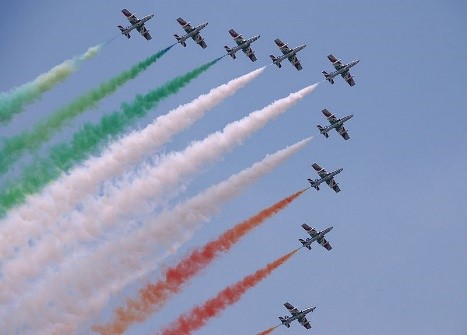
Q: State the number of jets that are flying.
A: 9